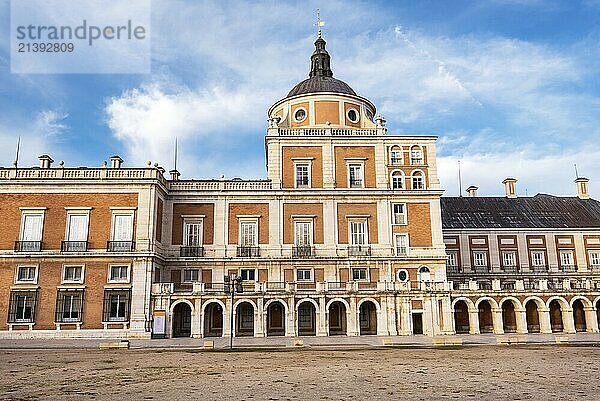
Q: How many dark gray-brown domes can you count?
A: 1